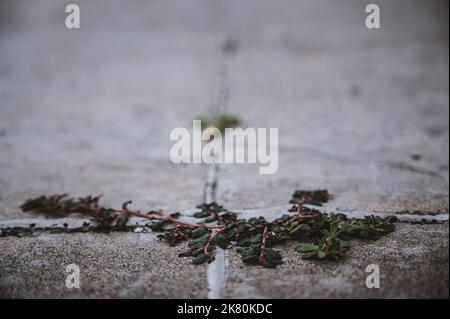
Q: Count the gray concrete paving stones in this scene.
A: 4